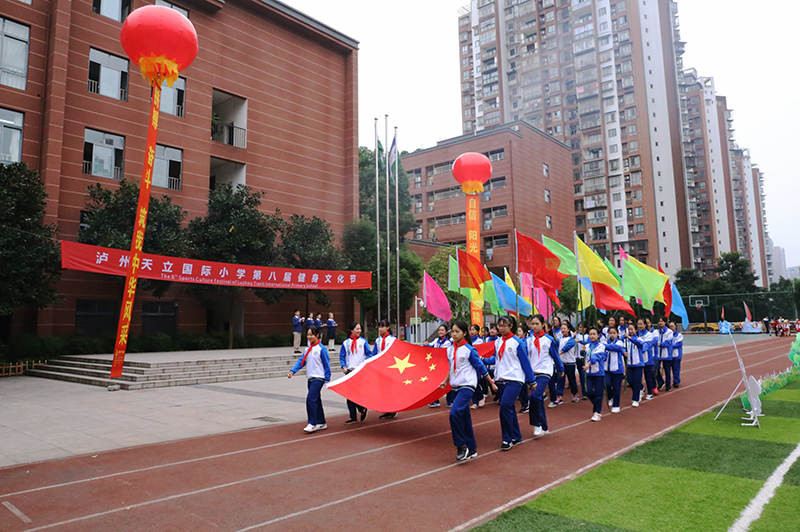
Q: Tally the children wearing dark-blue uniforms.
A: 4